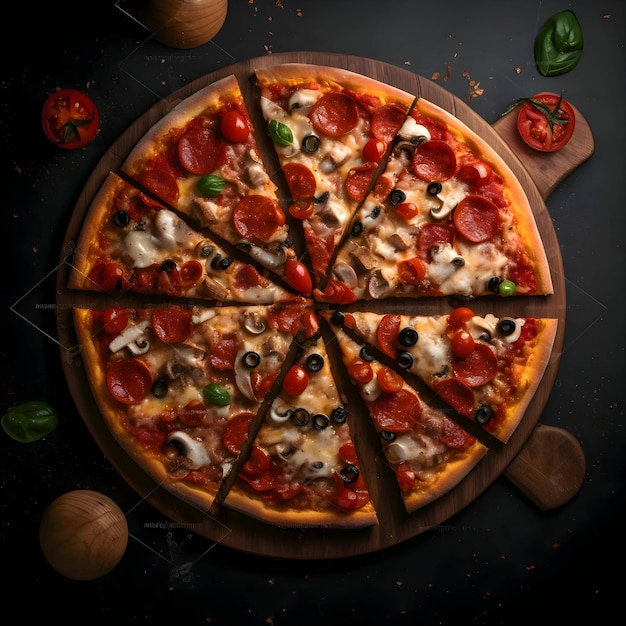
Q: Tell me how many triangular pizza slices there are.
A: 8